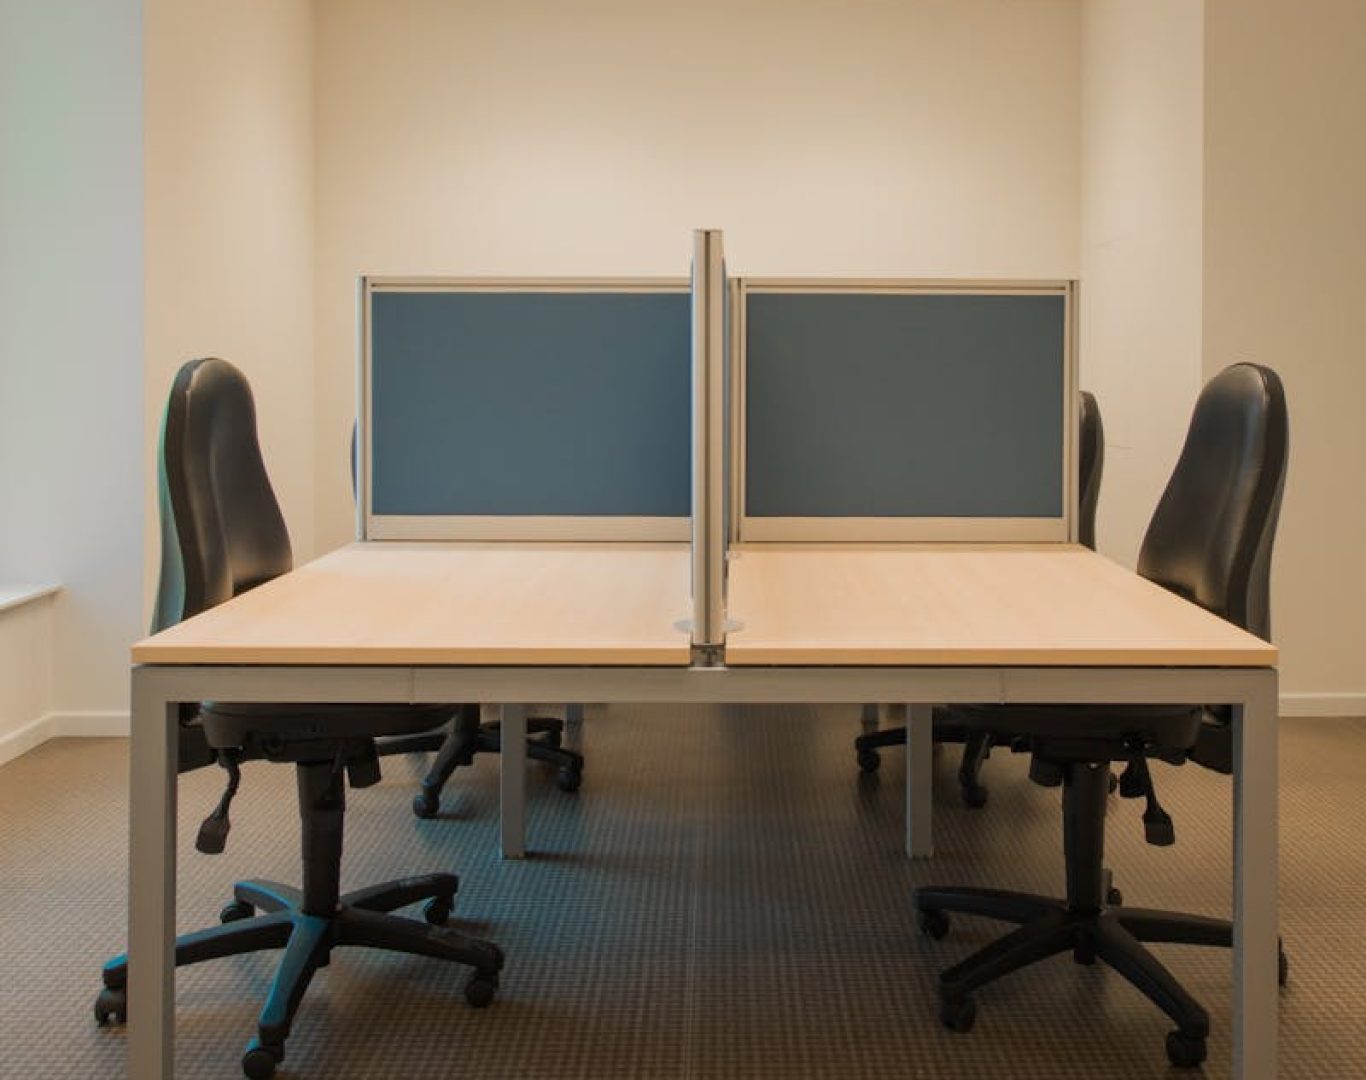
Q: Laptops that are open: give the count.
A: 0